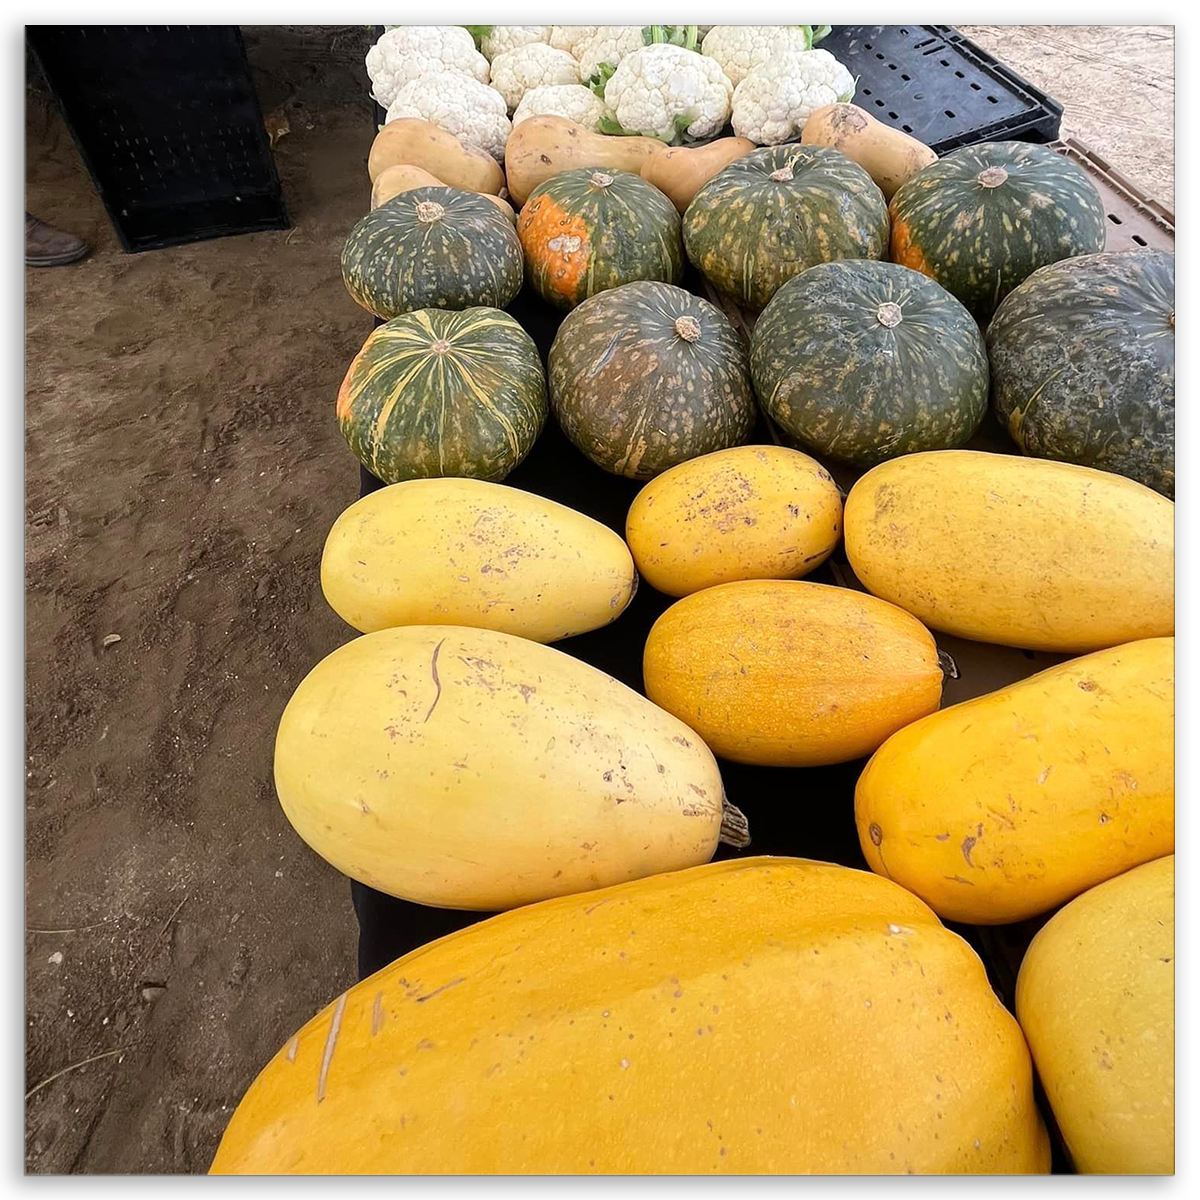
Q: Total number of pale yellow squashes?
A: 2